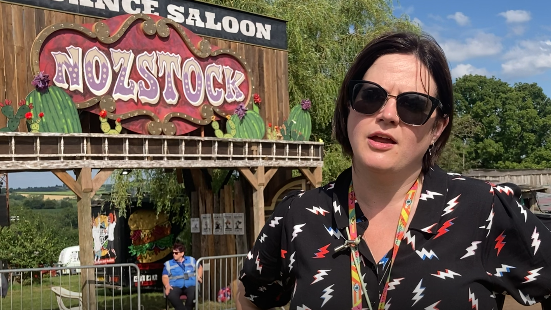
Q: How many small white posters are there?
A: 5